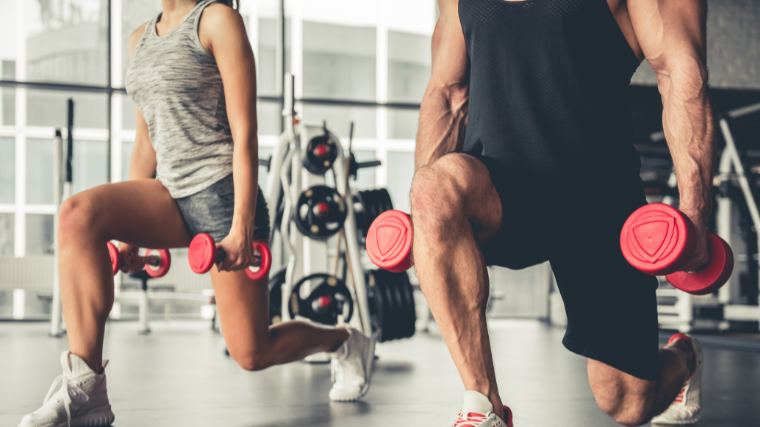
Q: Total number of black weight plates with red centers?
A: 3